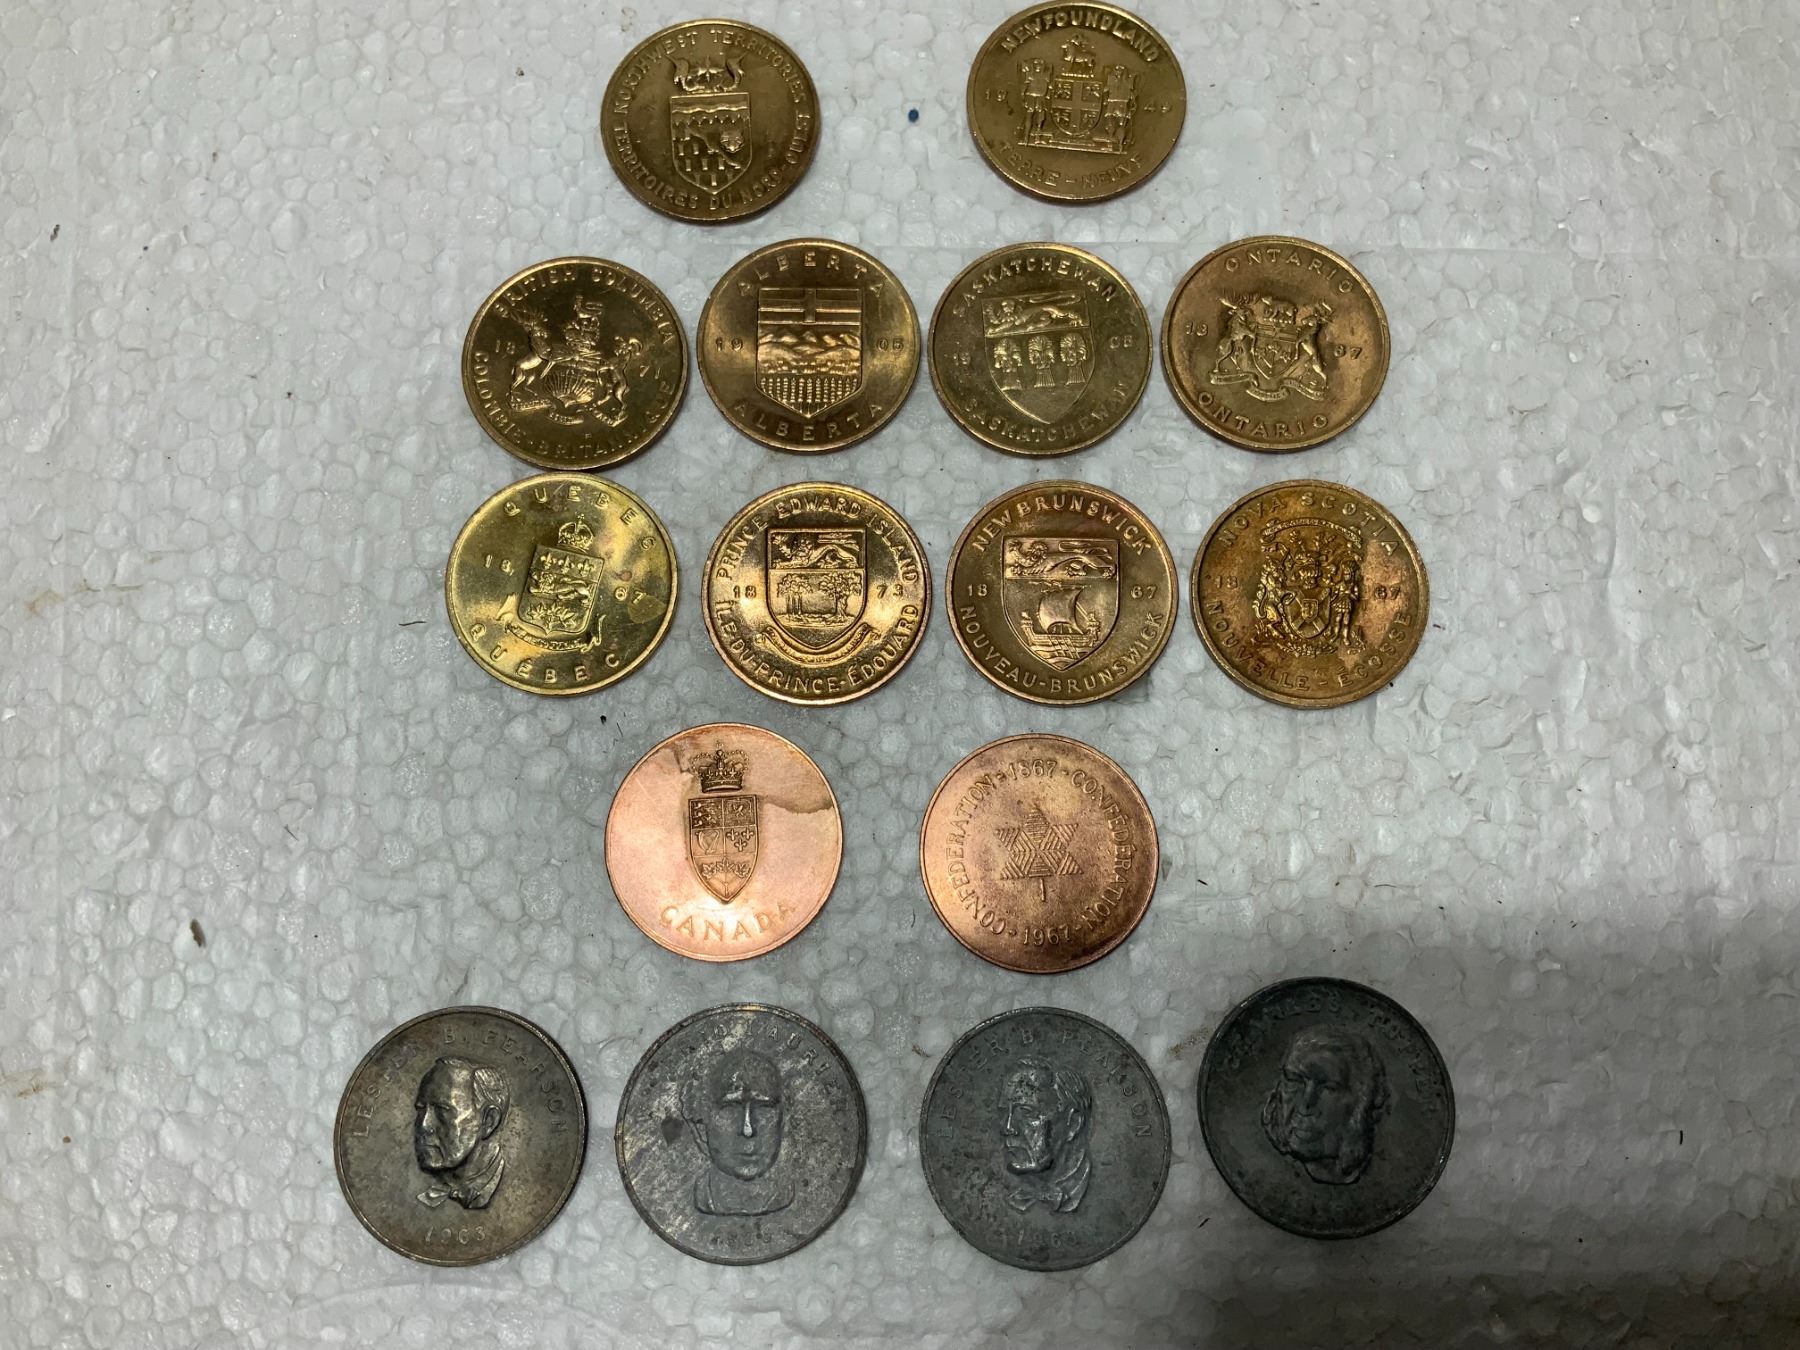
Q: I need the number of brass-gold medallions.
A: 10